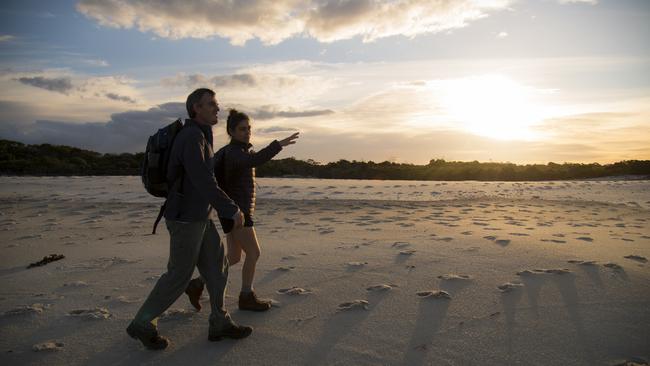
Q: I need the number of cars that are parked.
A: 0